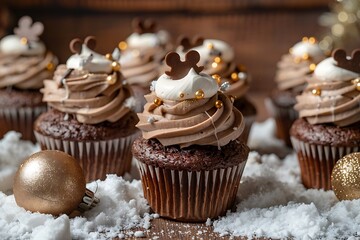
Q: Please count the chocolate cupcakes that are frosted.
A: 7